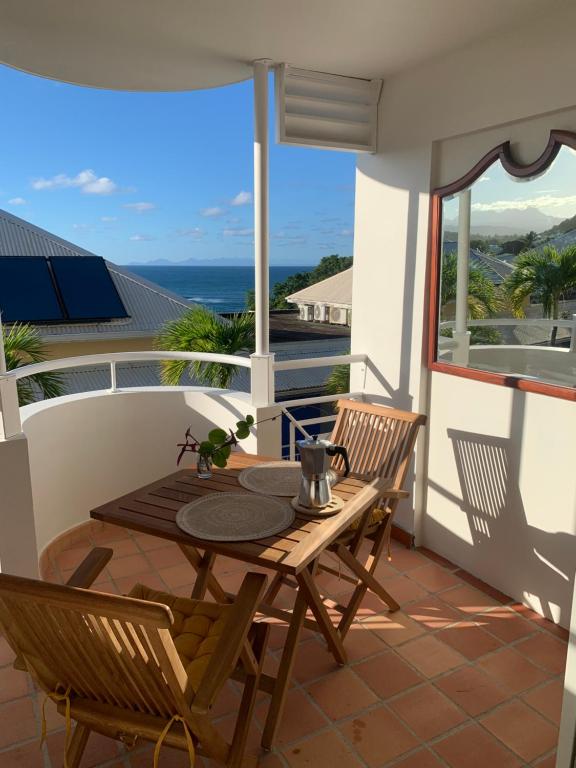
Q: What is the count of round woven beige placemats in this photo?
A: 2